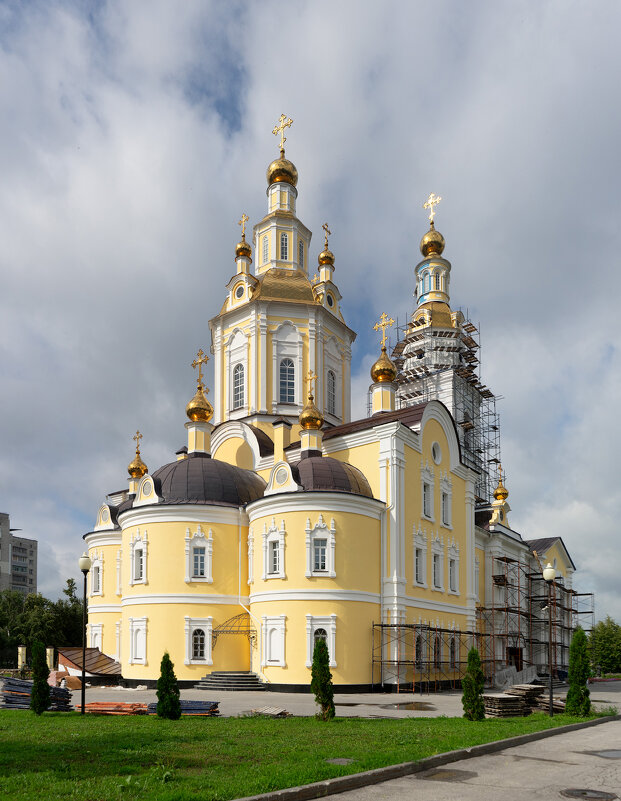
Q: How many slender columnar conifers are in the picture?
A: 5